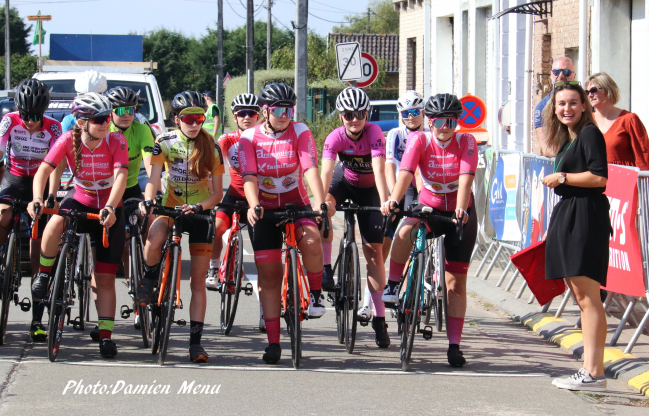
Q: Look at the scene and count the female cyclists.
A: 9